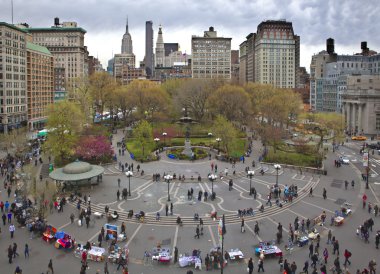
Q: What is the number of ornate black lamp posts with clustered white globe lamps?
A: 9